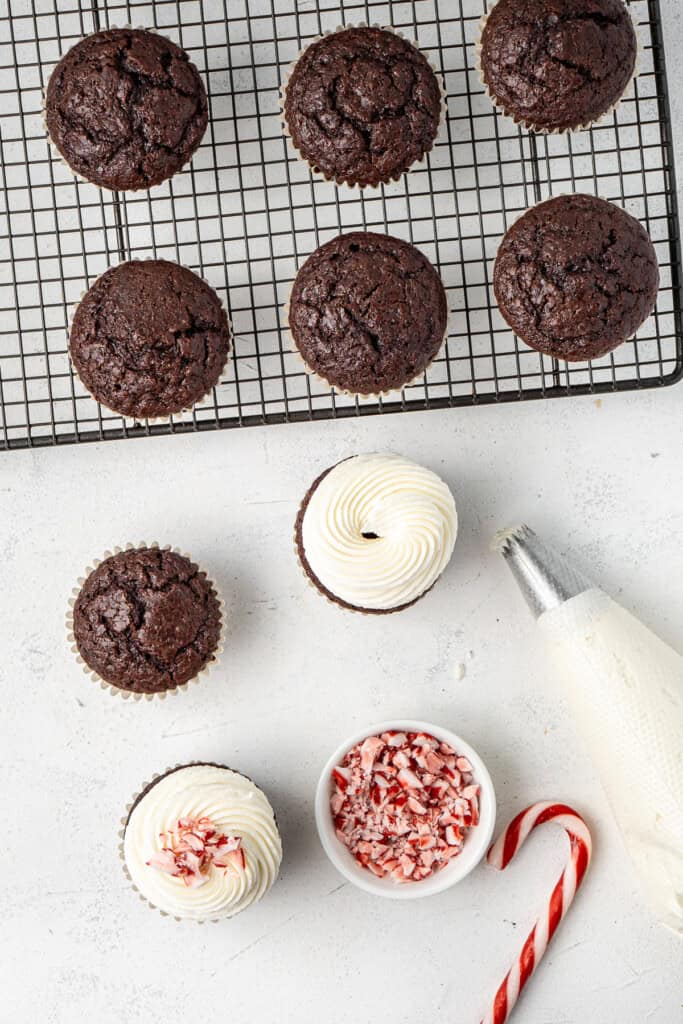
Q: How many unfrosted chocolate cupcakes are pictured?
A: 7